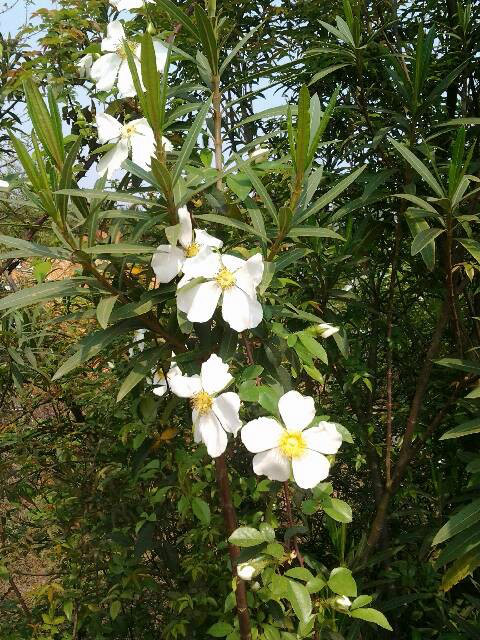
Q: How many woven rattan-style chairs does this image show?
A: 0